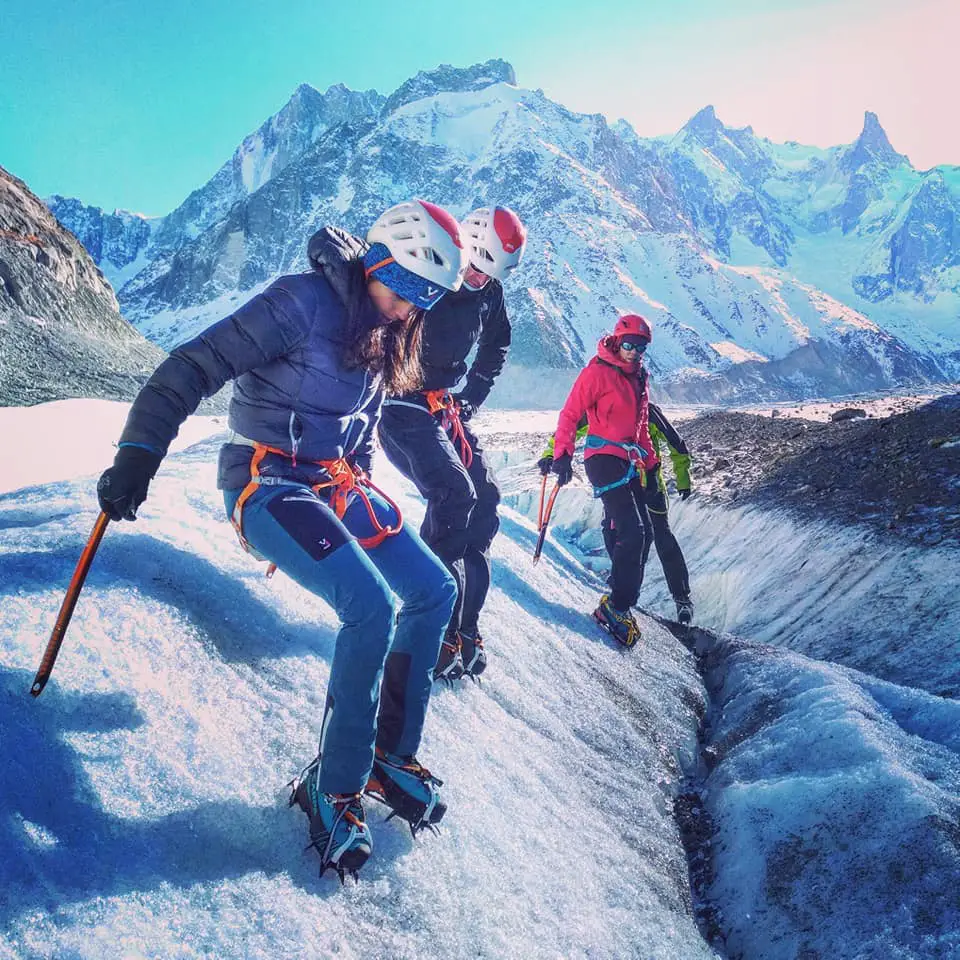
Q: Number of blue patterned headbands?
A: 1